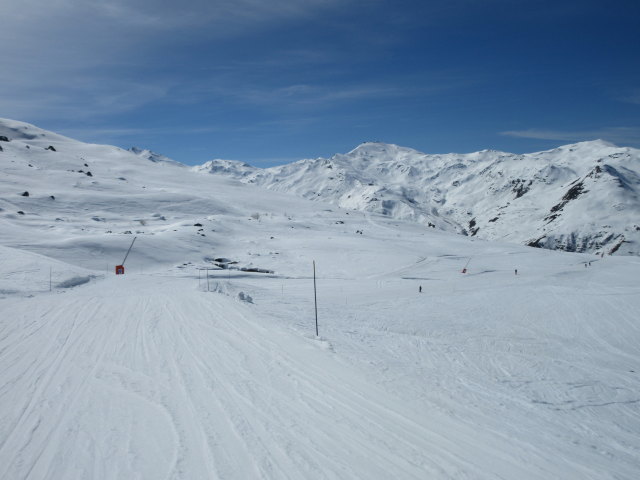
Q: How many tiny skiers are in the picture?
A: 4